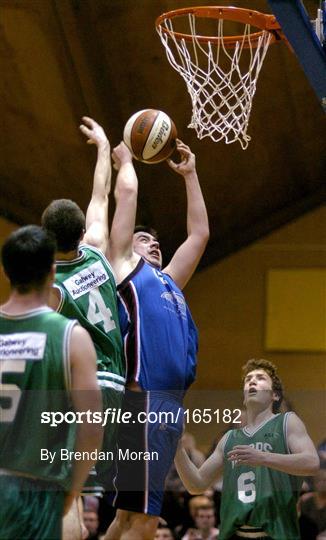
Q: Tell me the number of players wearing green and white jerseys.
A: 3